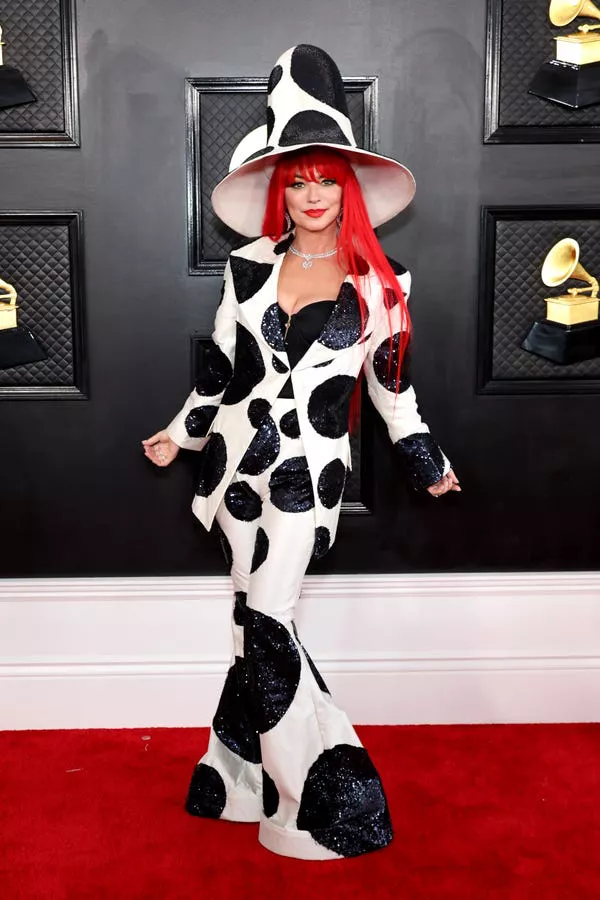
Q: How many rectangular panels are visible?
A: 6